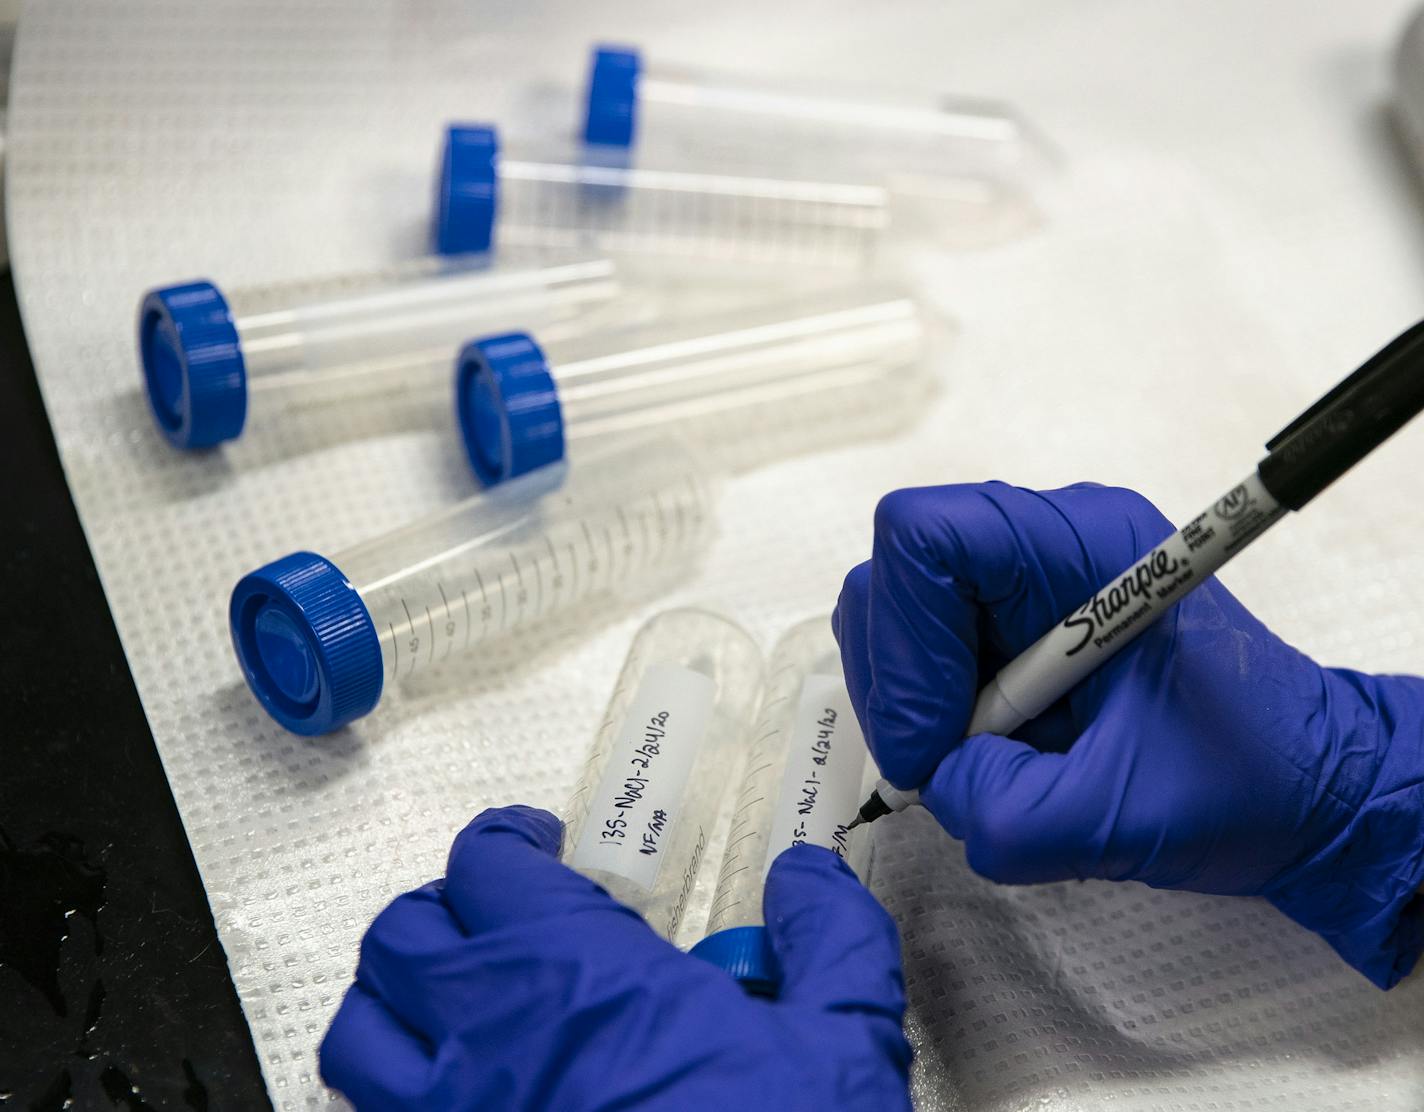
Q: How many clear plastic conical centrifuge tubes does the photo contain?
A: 7